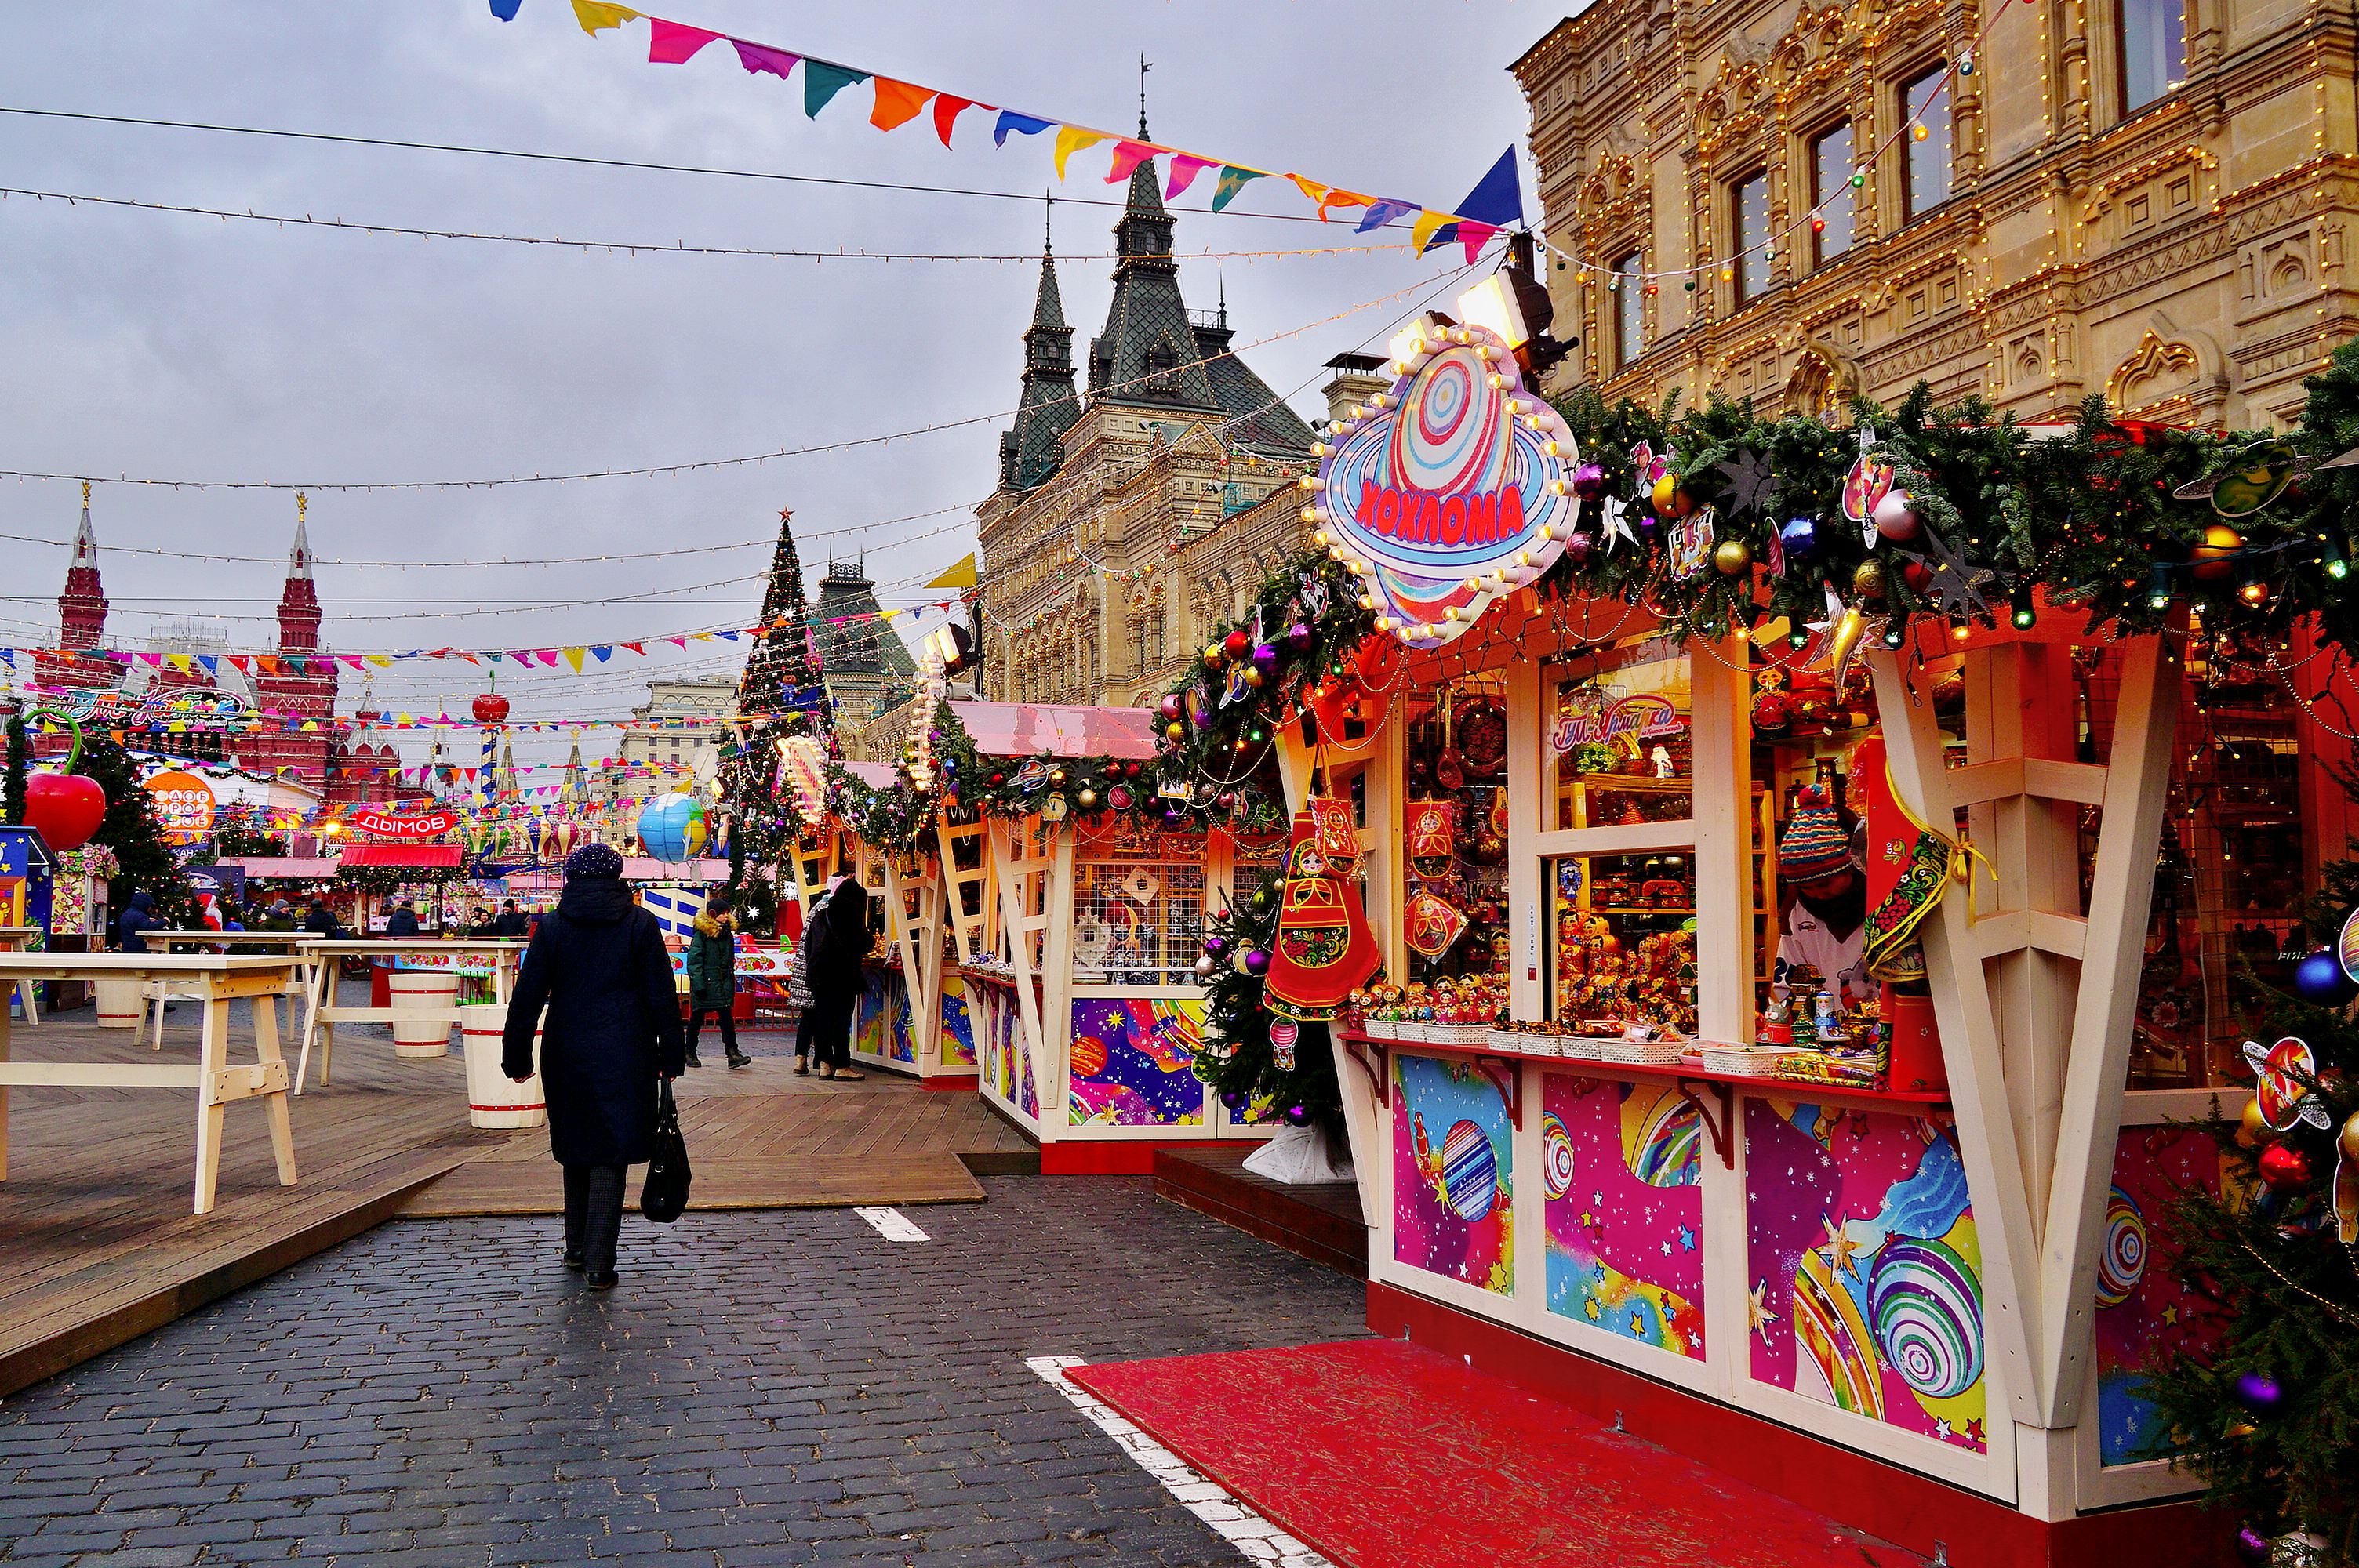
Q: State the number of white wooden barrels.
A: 3